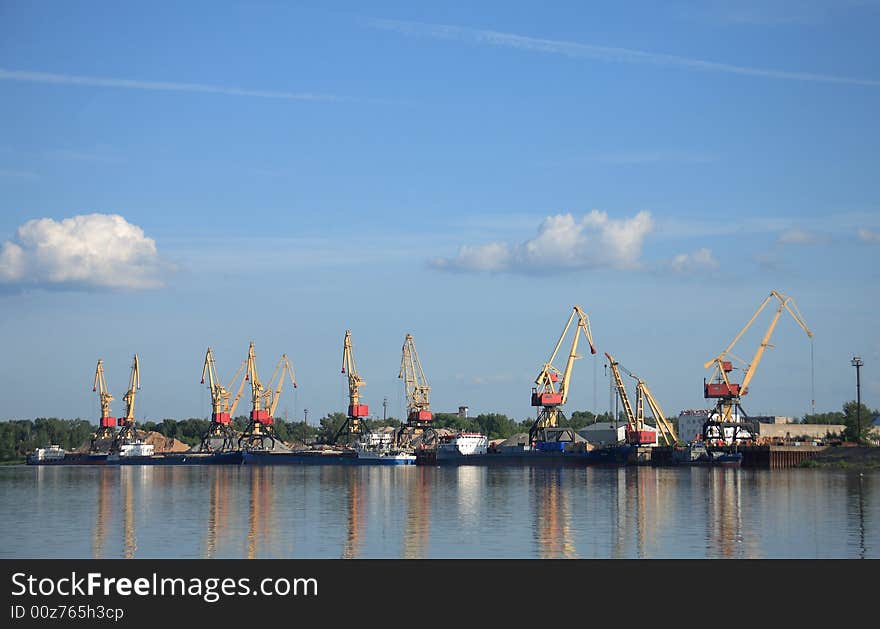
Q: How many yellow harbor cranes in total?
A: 11